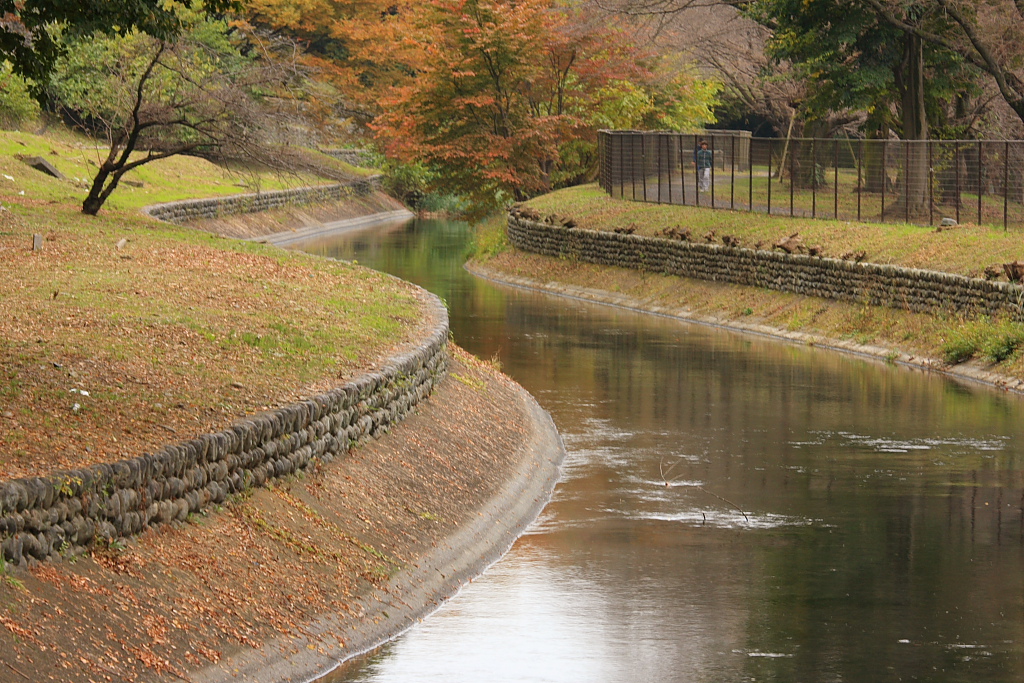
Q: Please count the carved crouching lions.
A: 0